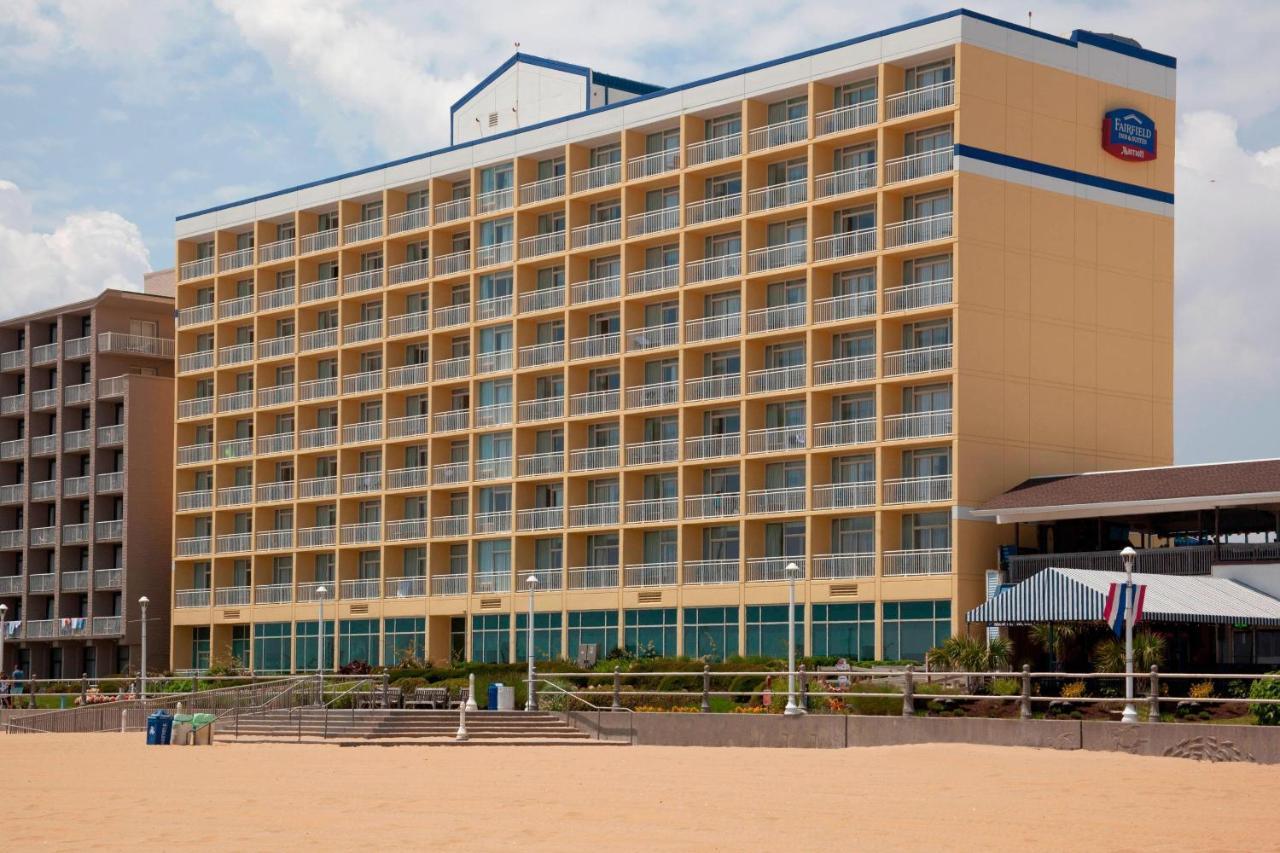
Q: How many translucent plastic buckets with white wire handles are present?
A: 0